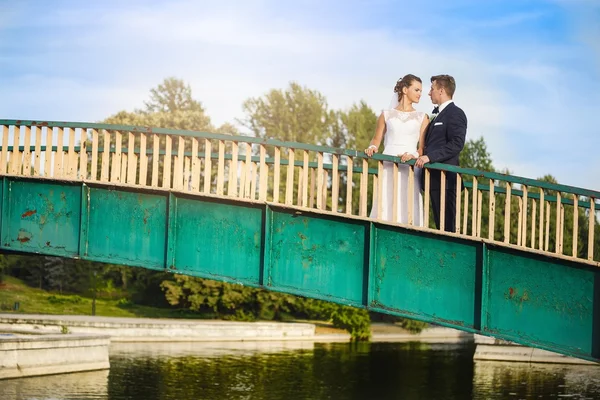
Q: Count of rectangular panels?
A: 6